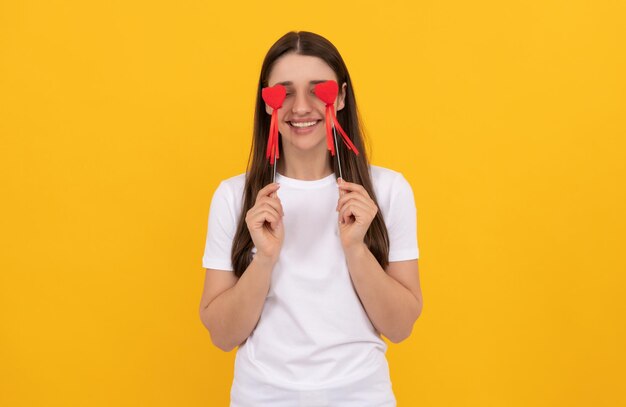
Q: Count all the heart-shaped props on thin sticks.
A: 2